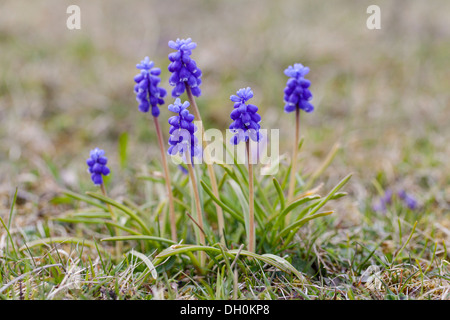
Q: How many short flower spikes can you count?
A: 1